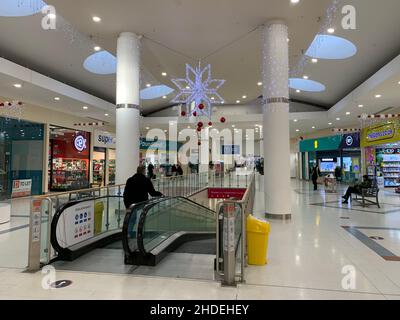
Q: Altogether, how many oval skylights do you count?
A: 5